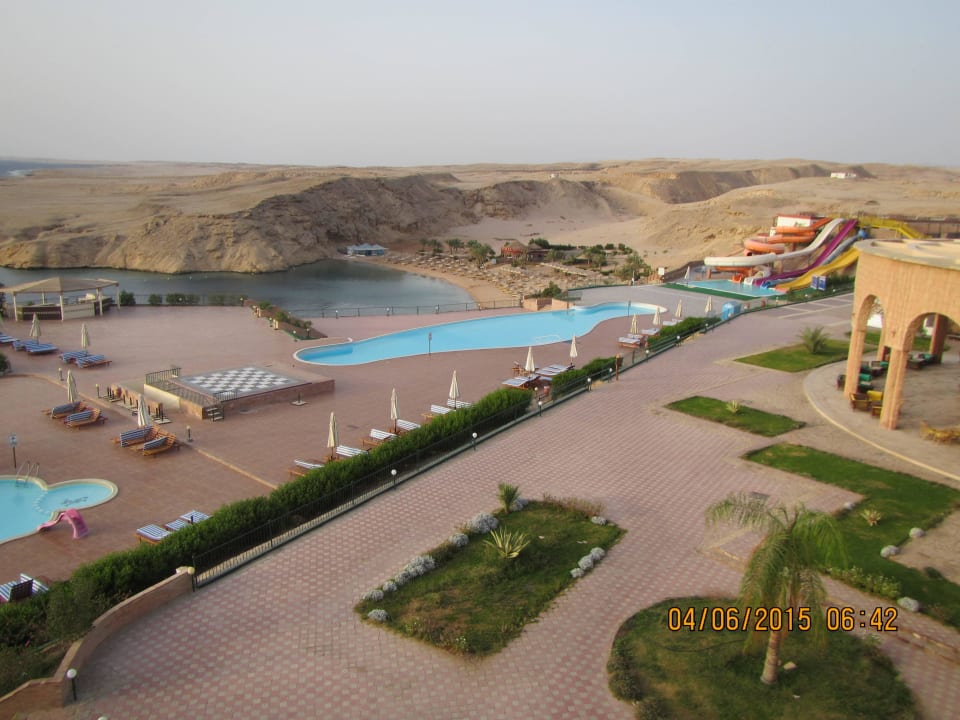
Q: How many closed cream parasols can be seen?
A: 13